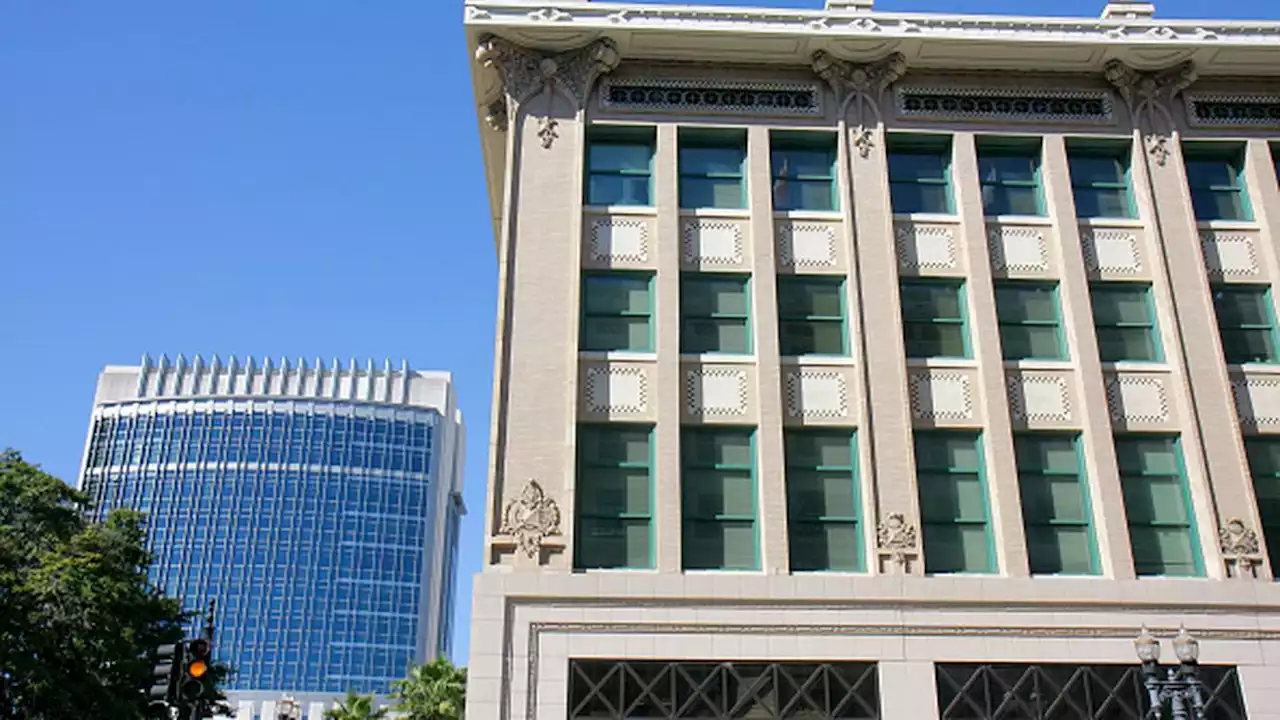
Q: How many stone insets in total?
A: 14